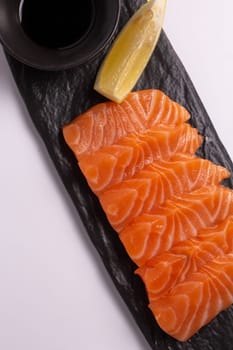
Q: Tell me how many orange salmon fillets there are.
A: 6